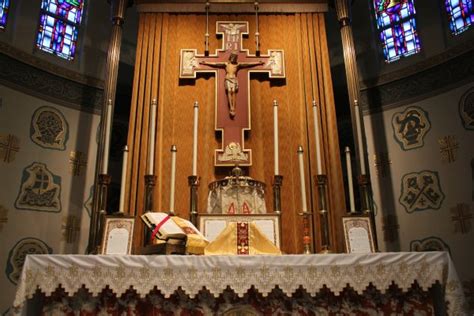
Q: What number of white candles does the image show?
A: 10